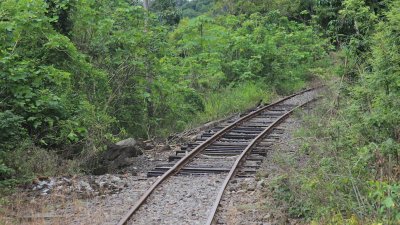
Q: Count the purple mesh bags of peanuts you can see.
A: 0